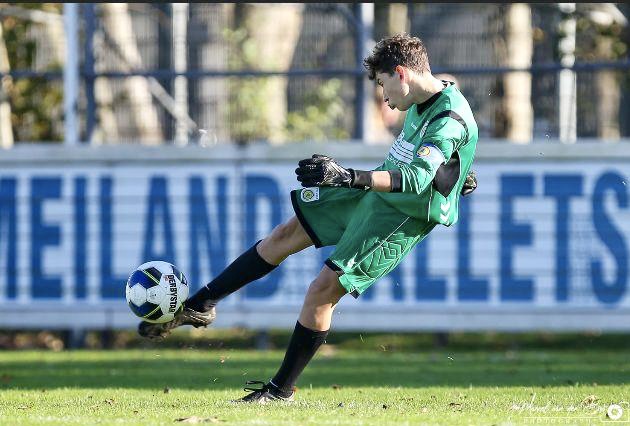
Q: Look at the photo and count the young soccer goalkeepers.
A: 1